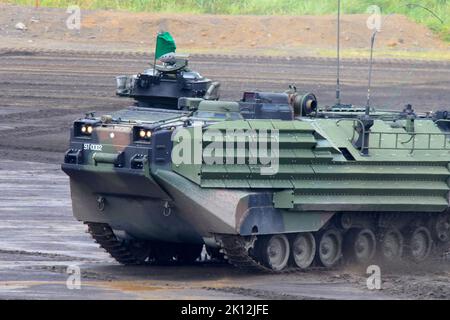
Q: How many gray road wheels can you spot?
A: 6